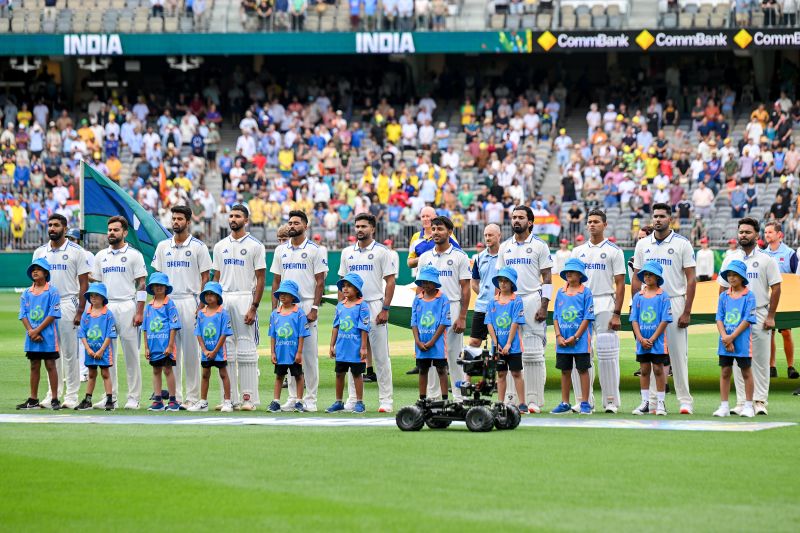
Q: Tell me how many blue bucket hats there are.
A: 11